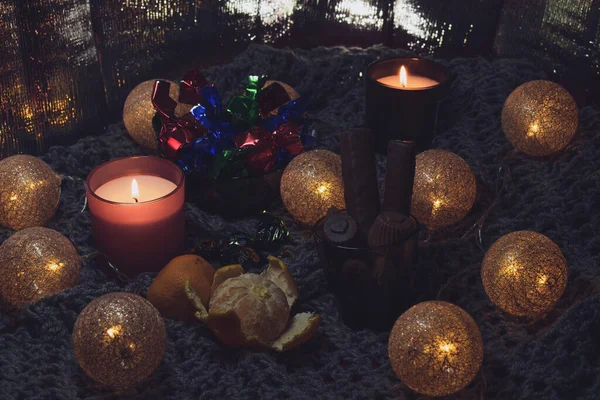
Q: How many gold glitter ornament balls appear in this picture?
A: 10